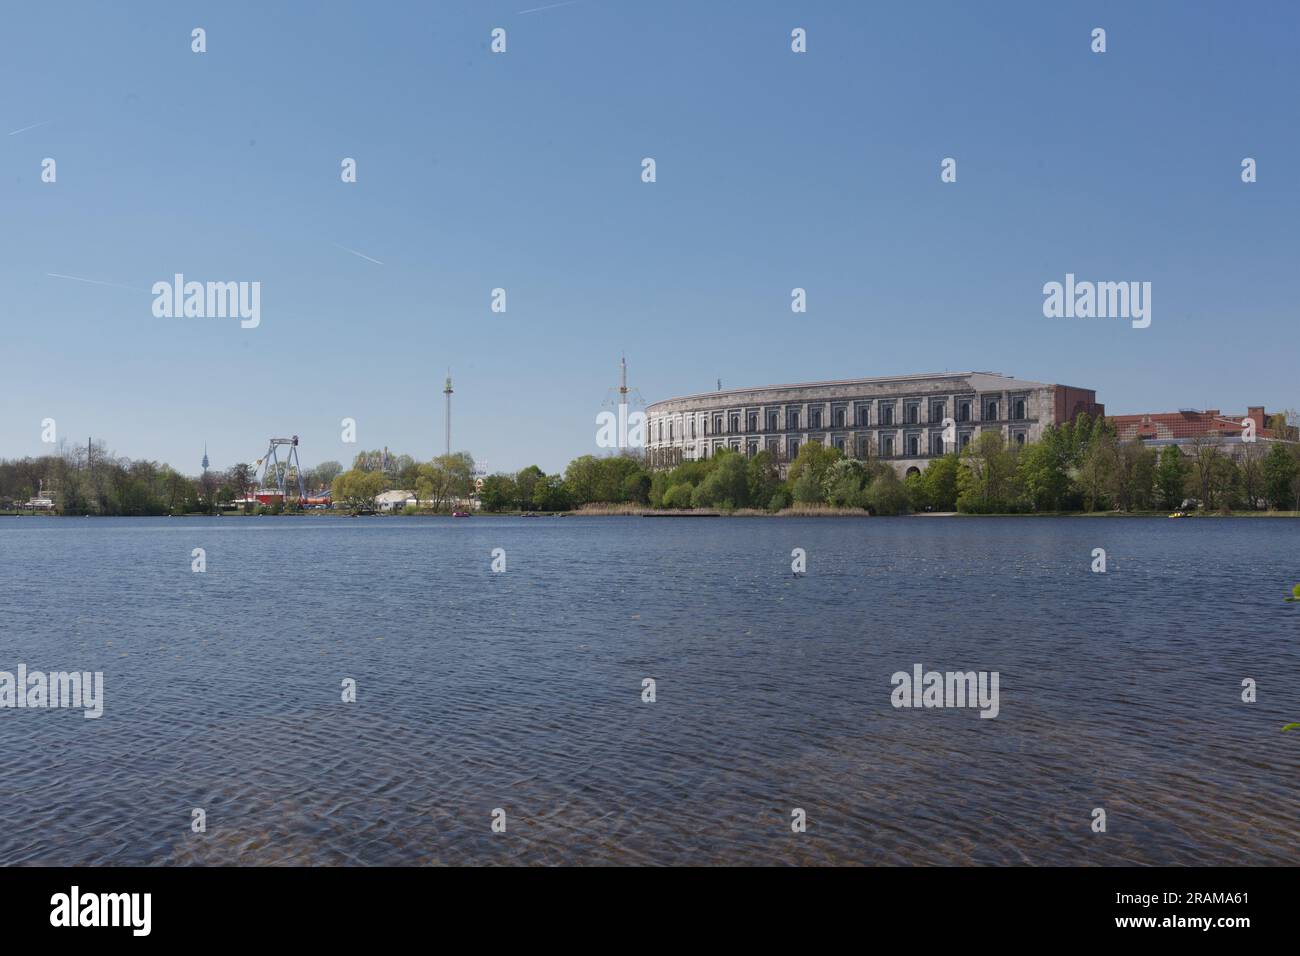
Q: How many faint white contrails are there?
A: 4